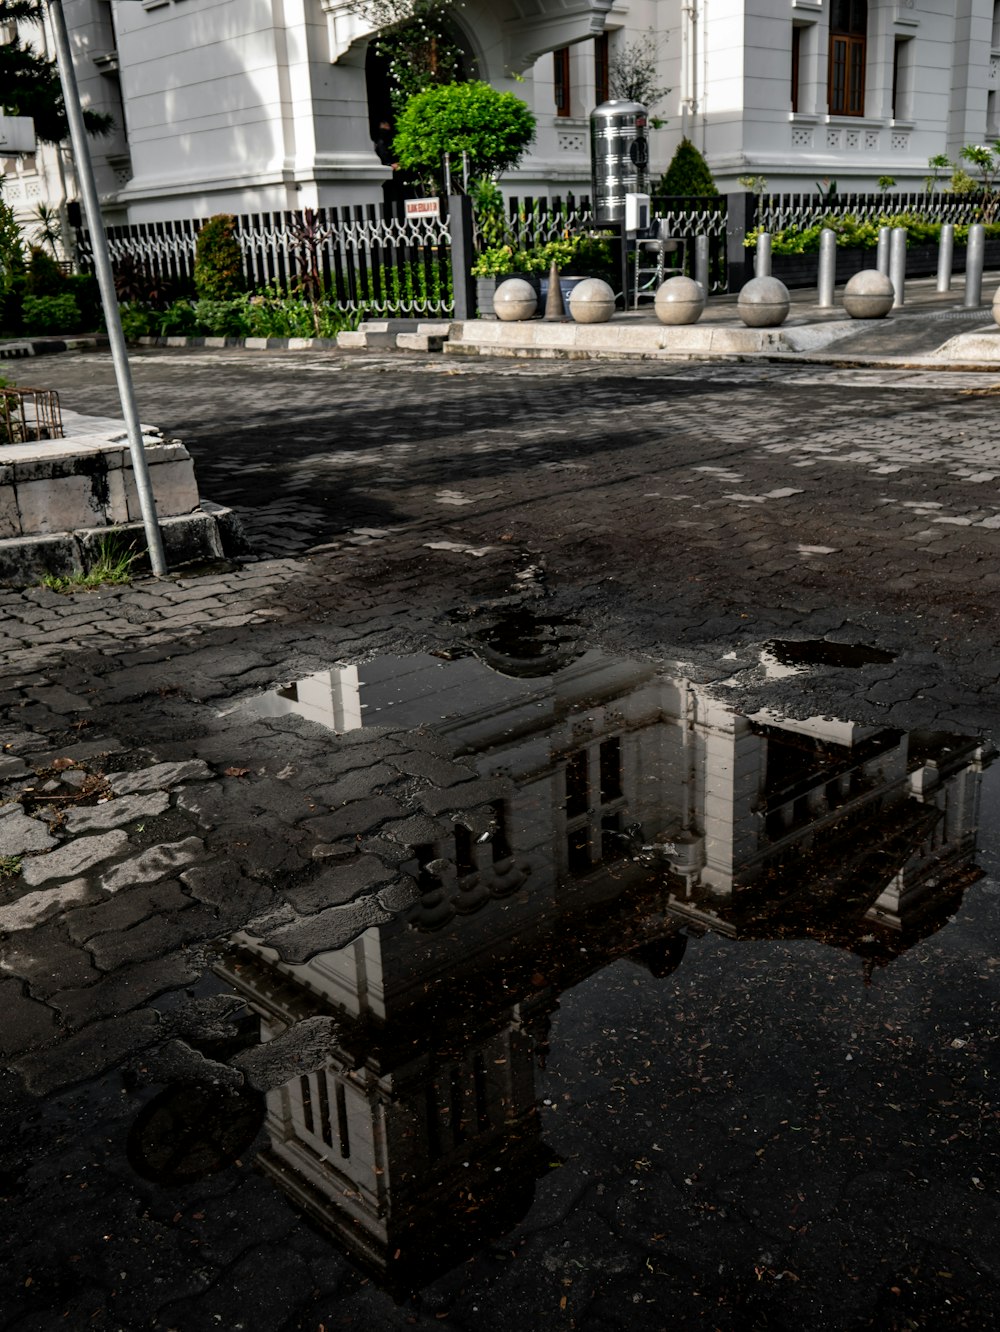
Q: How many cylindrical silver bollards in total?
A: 7